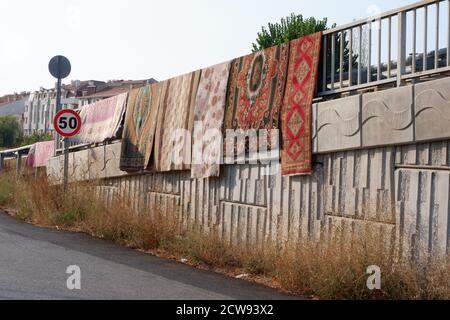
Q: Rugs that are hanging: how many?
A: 7